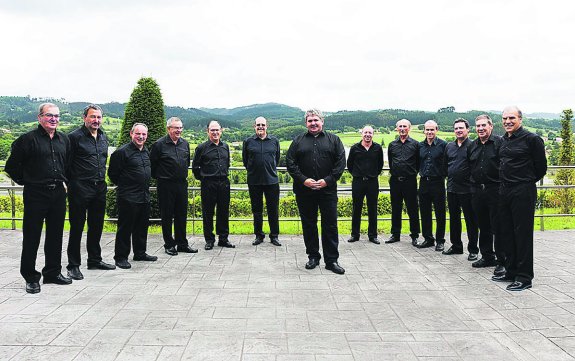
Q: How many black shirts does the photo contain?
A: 13